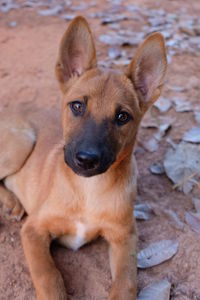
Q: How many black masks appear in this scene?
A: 1